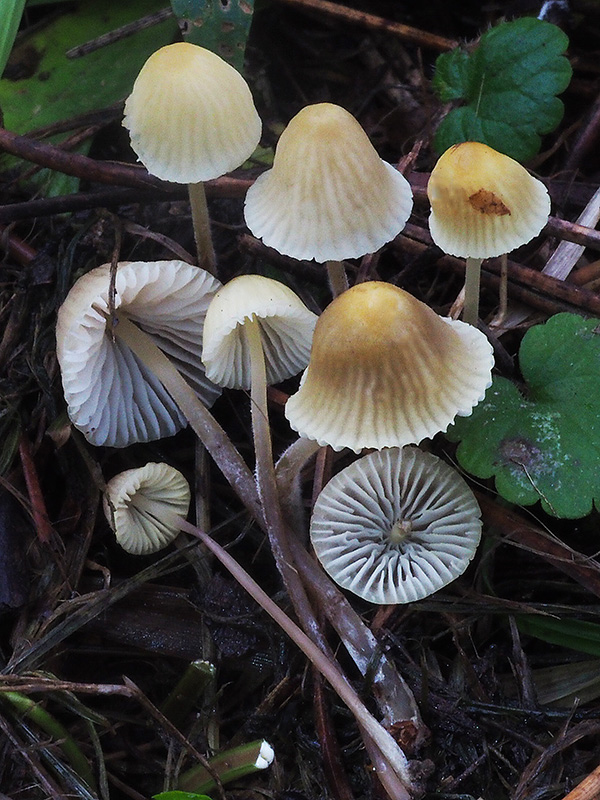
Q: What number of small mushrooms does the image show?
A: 8